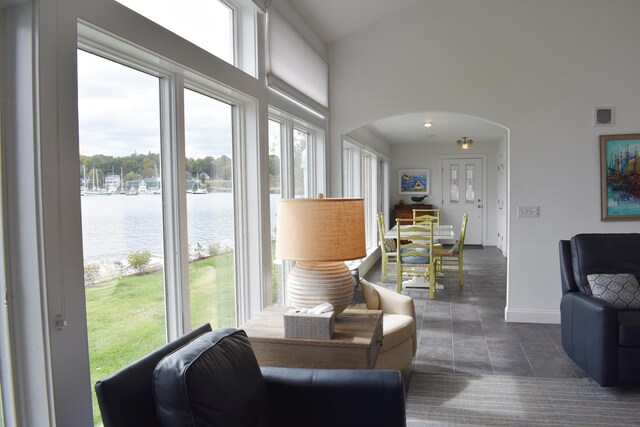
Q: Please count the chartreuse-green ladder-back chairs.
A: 4